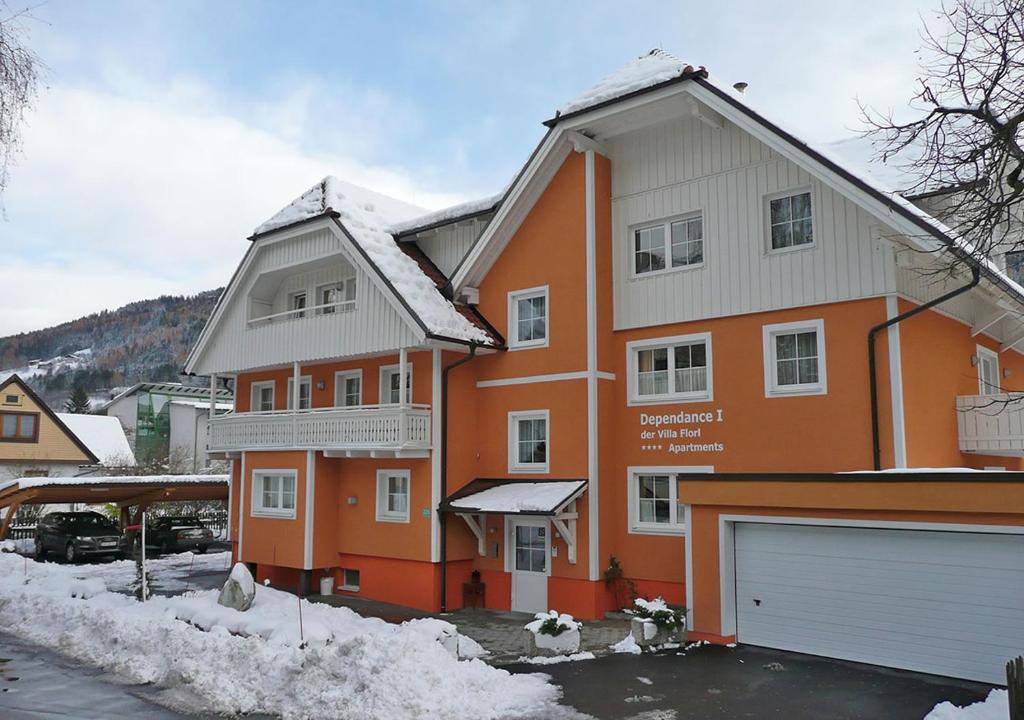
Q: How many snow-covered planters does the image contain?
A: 2